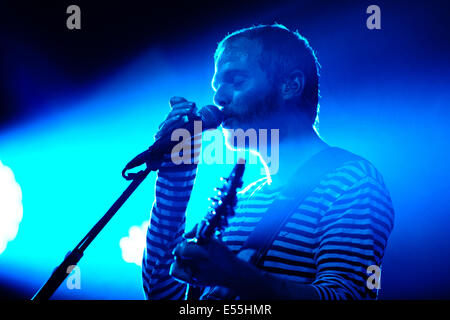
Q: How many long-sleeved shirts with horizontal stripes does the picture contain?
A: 1